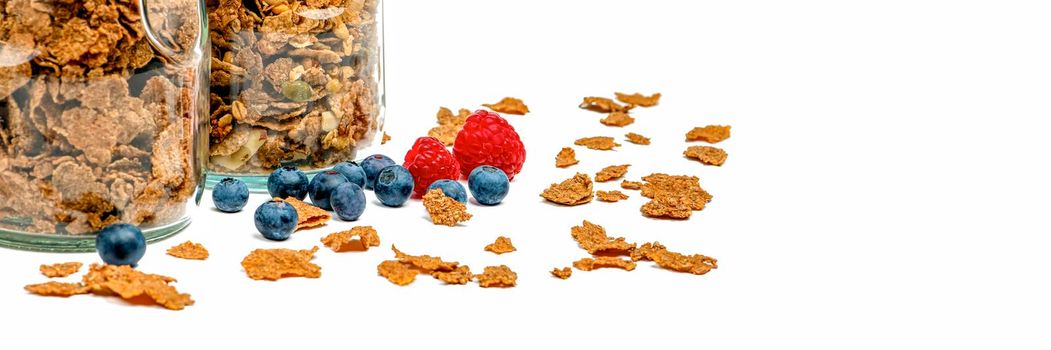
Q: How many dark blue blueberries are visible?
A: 11